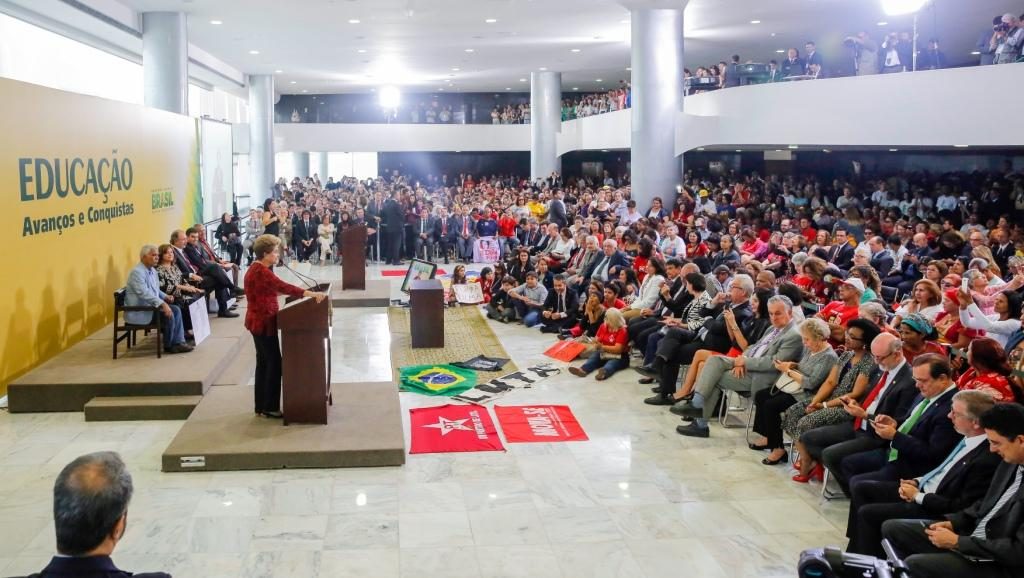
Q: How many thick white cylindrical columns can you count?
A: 4